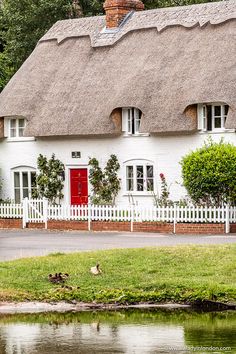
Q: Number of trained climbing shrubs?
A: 2